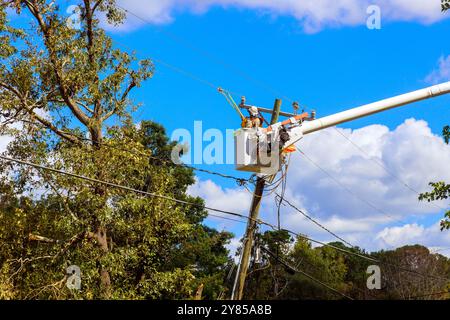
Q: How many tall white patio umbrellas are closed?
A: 0